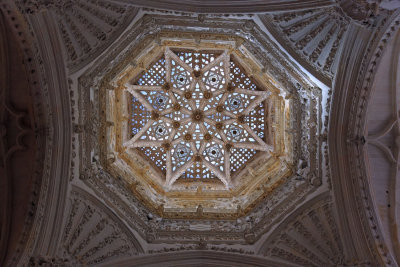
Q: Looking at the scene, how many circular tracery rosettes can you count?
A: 8